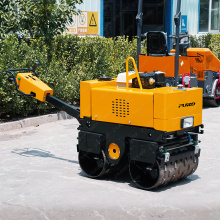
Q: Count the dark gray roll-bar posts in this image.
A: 2